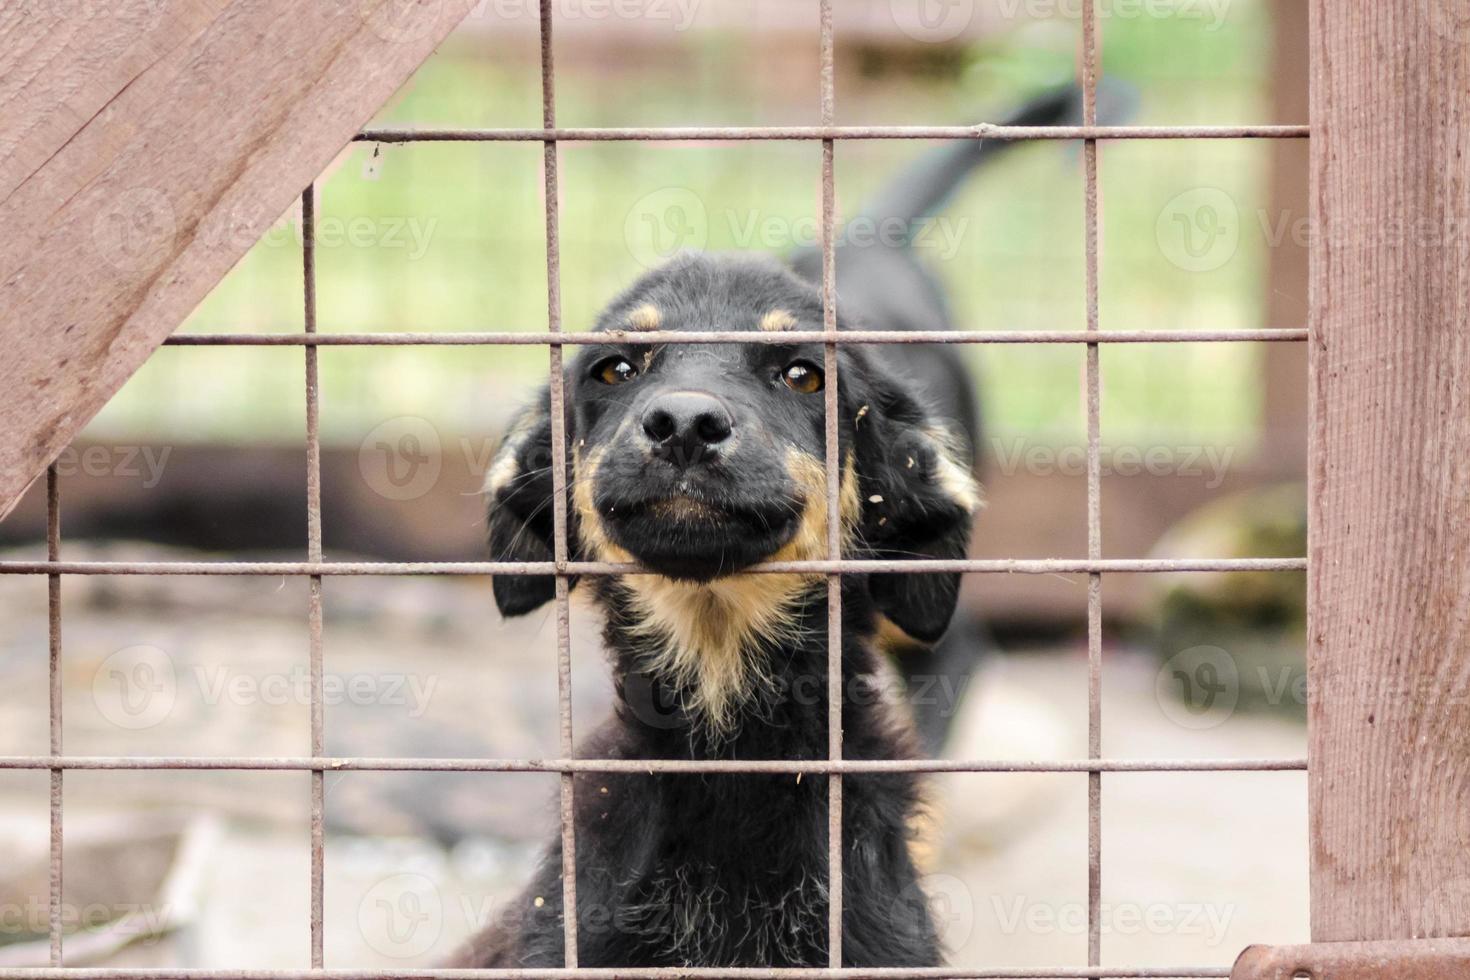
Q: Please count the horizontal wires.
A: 5